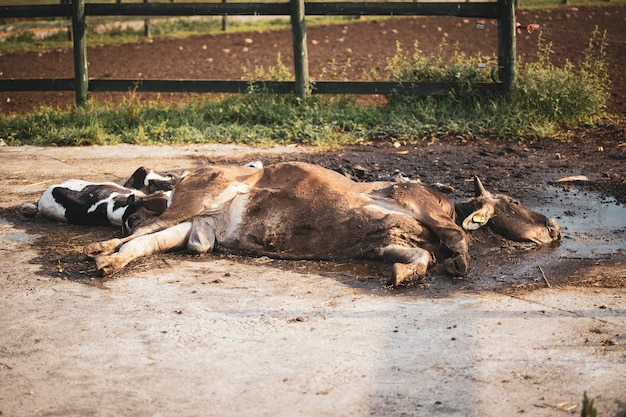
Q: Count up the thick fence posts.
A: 3